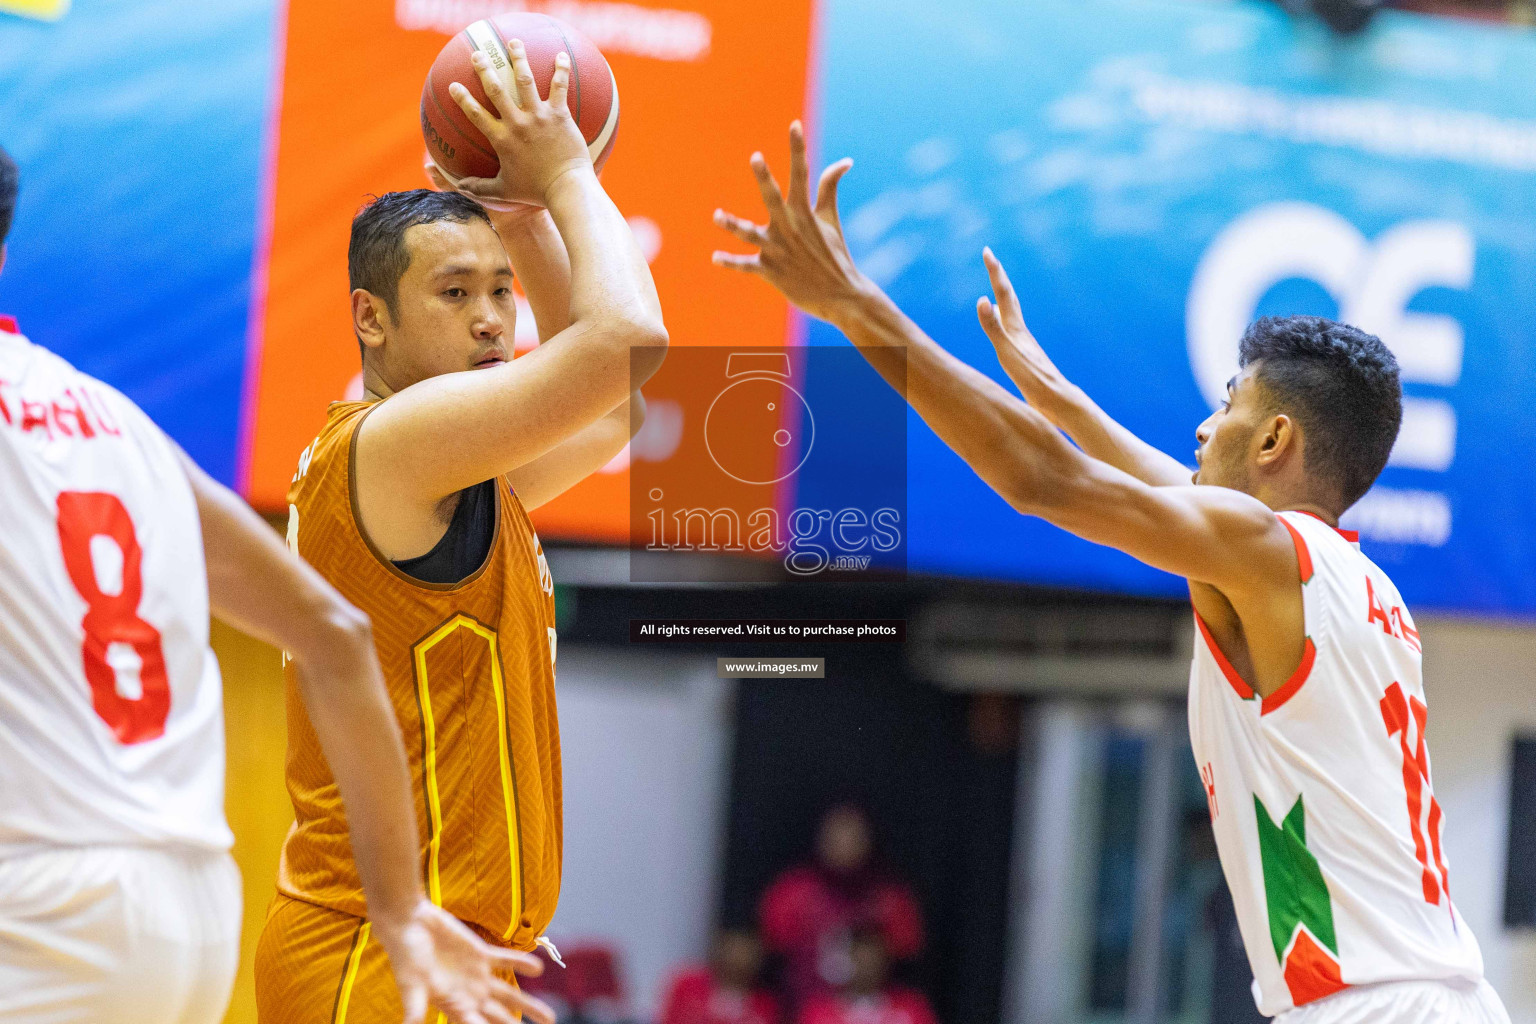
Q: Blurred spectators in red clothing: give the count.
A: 3